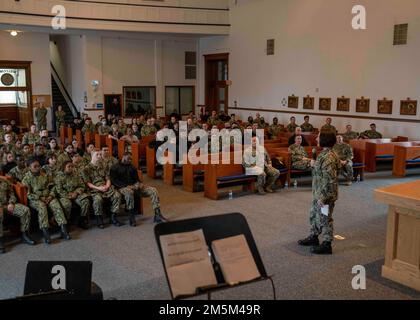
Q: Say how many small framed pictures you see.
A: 7